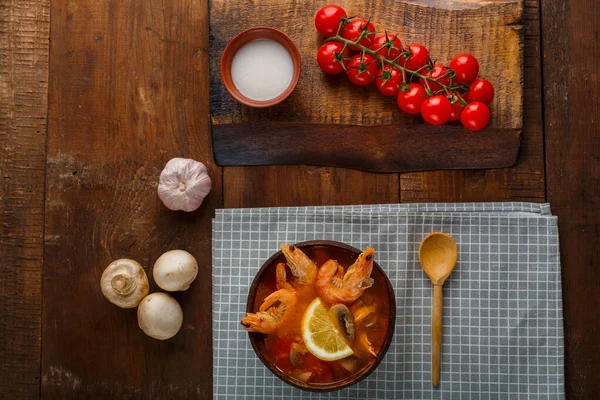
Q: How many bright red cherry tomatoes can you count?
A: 14